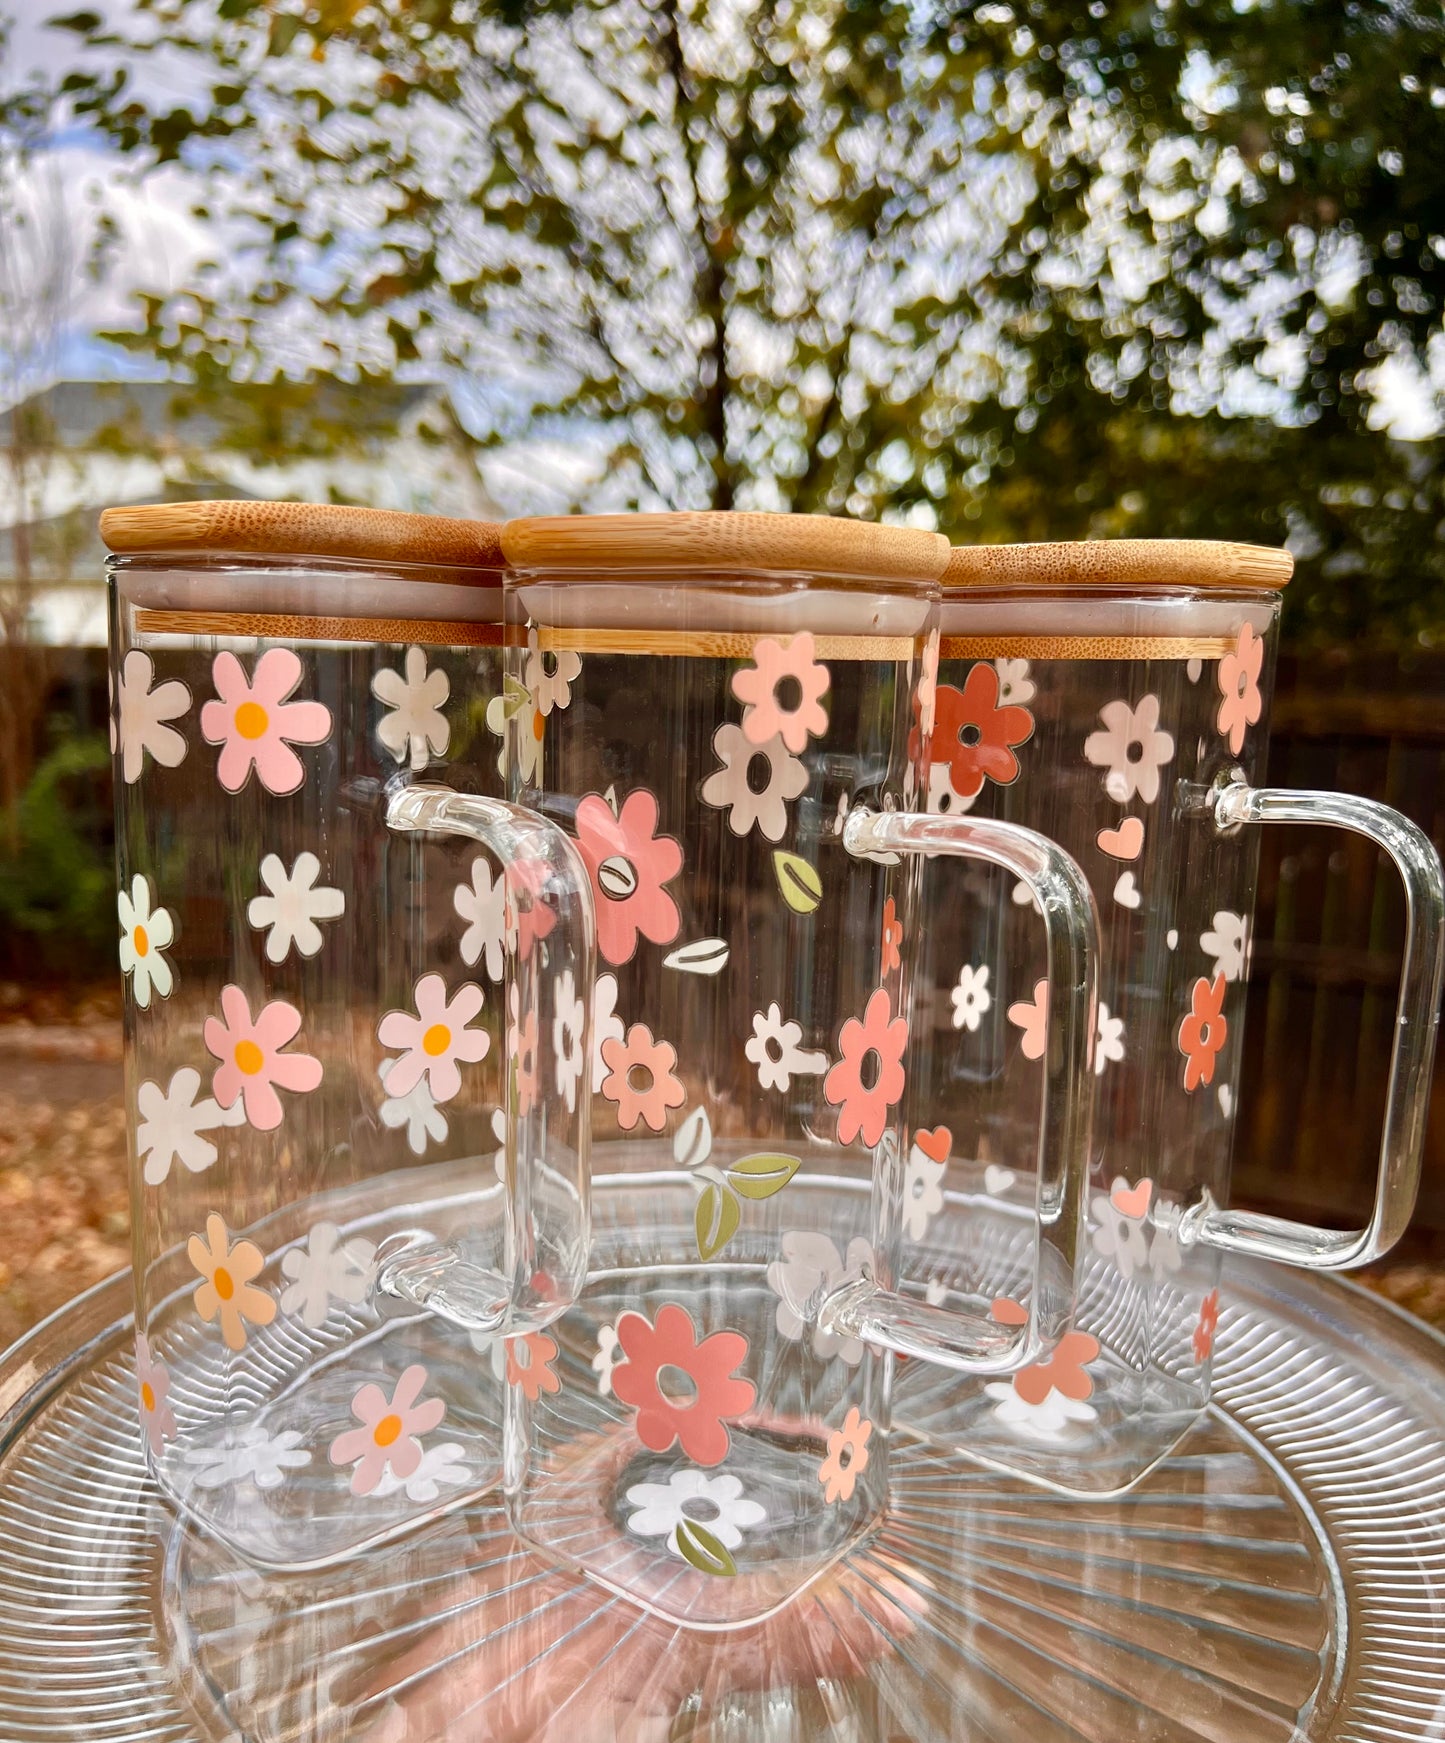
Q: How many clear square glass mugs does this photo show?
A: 3